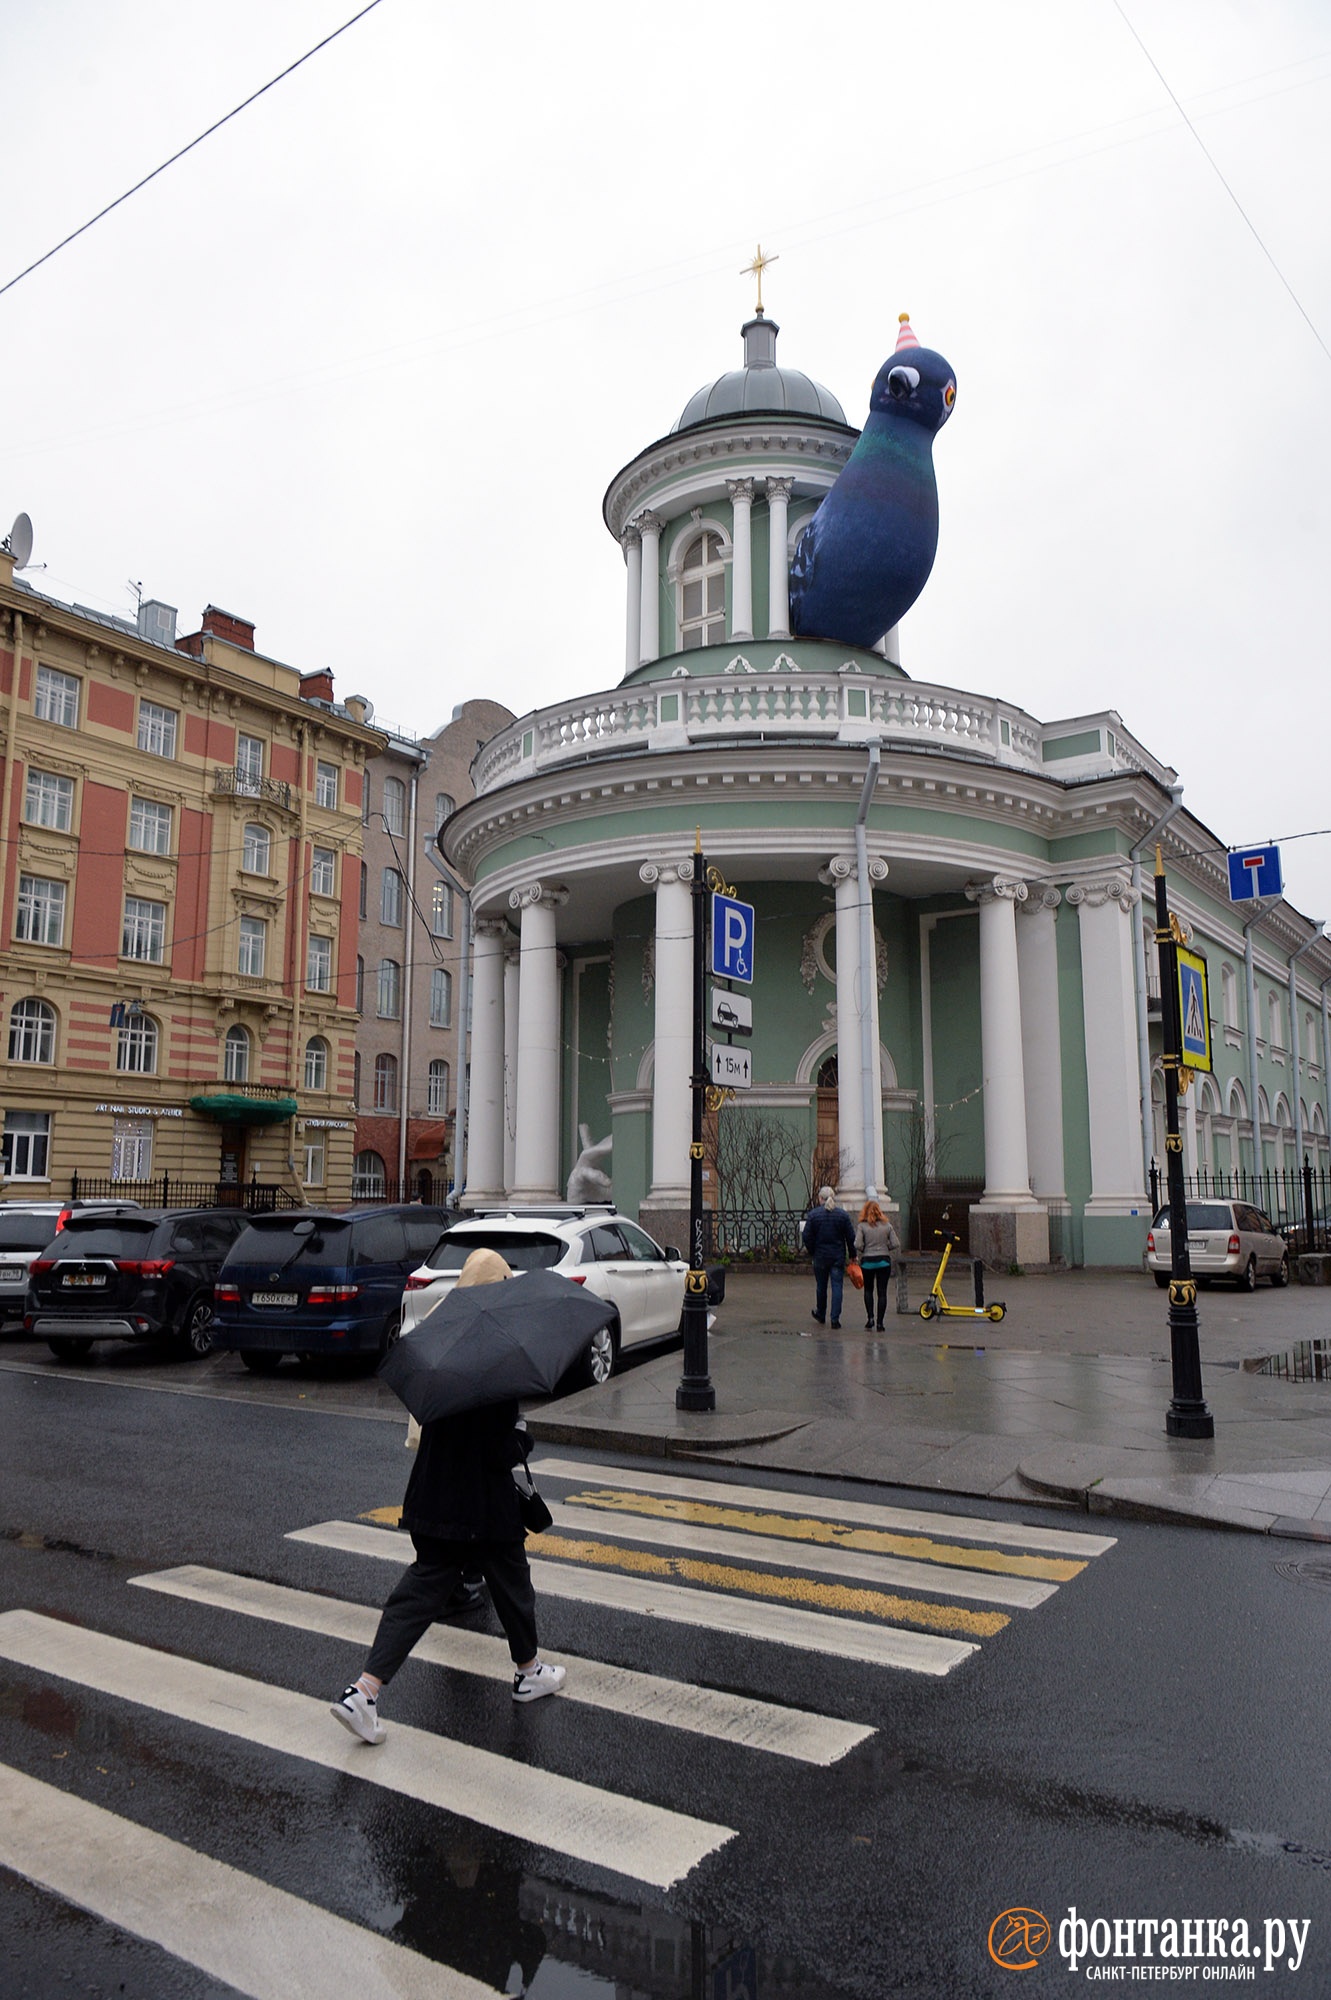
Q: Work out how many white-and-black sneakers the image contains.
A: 2